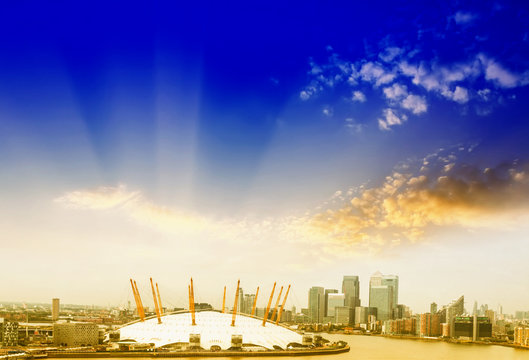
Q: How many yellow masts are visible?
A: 12